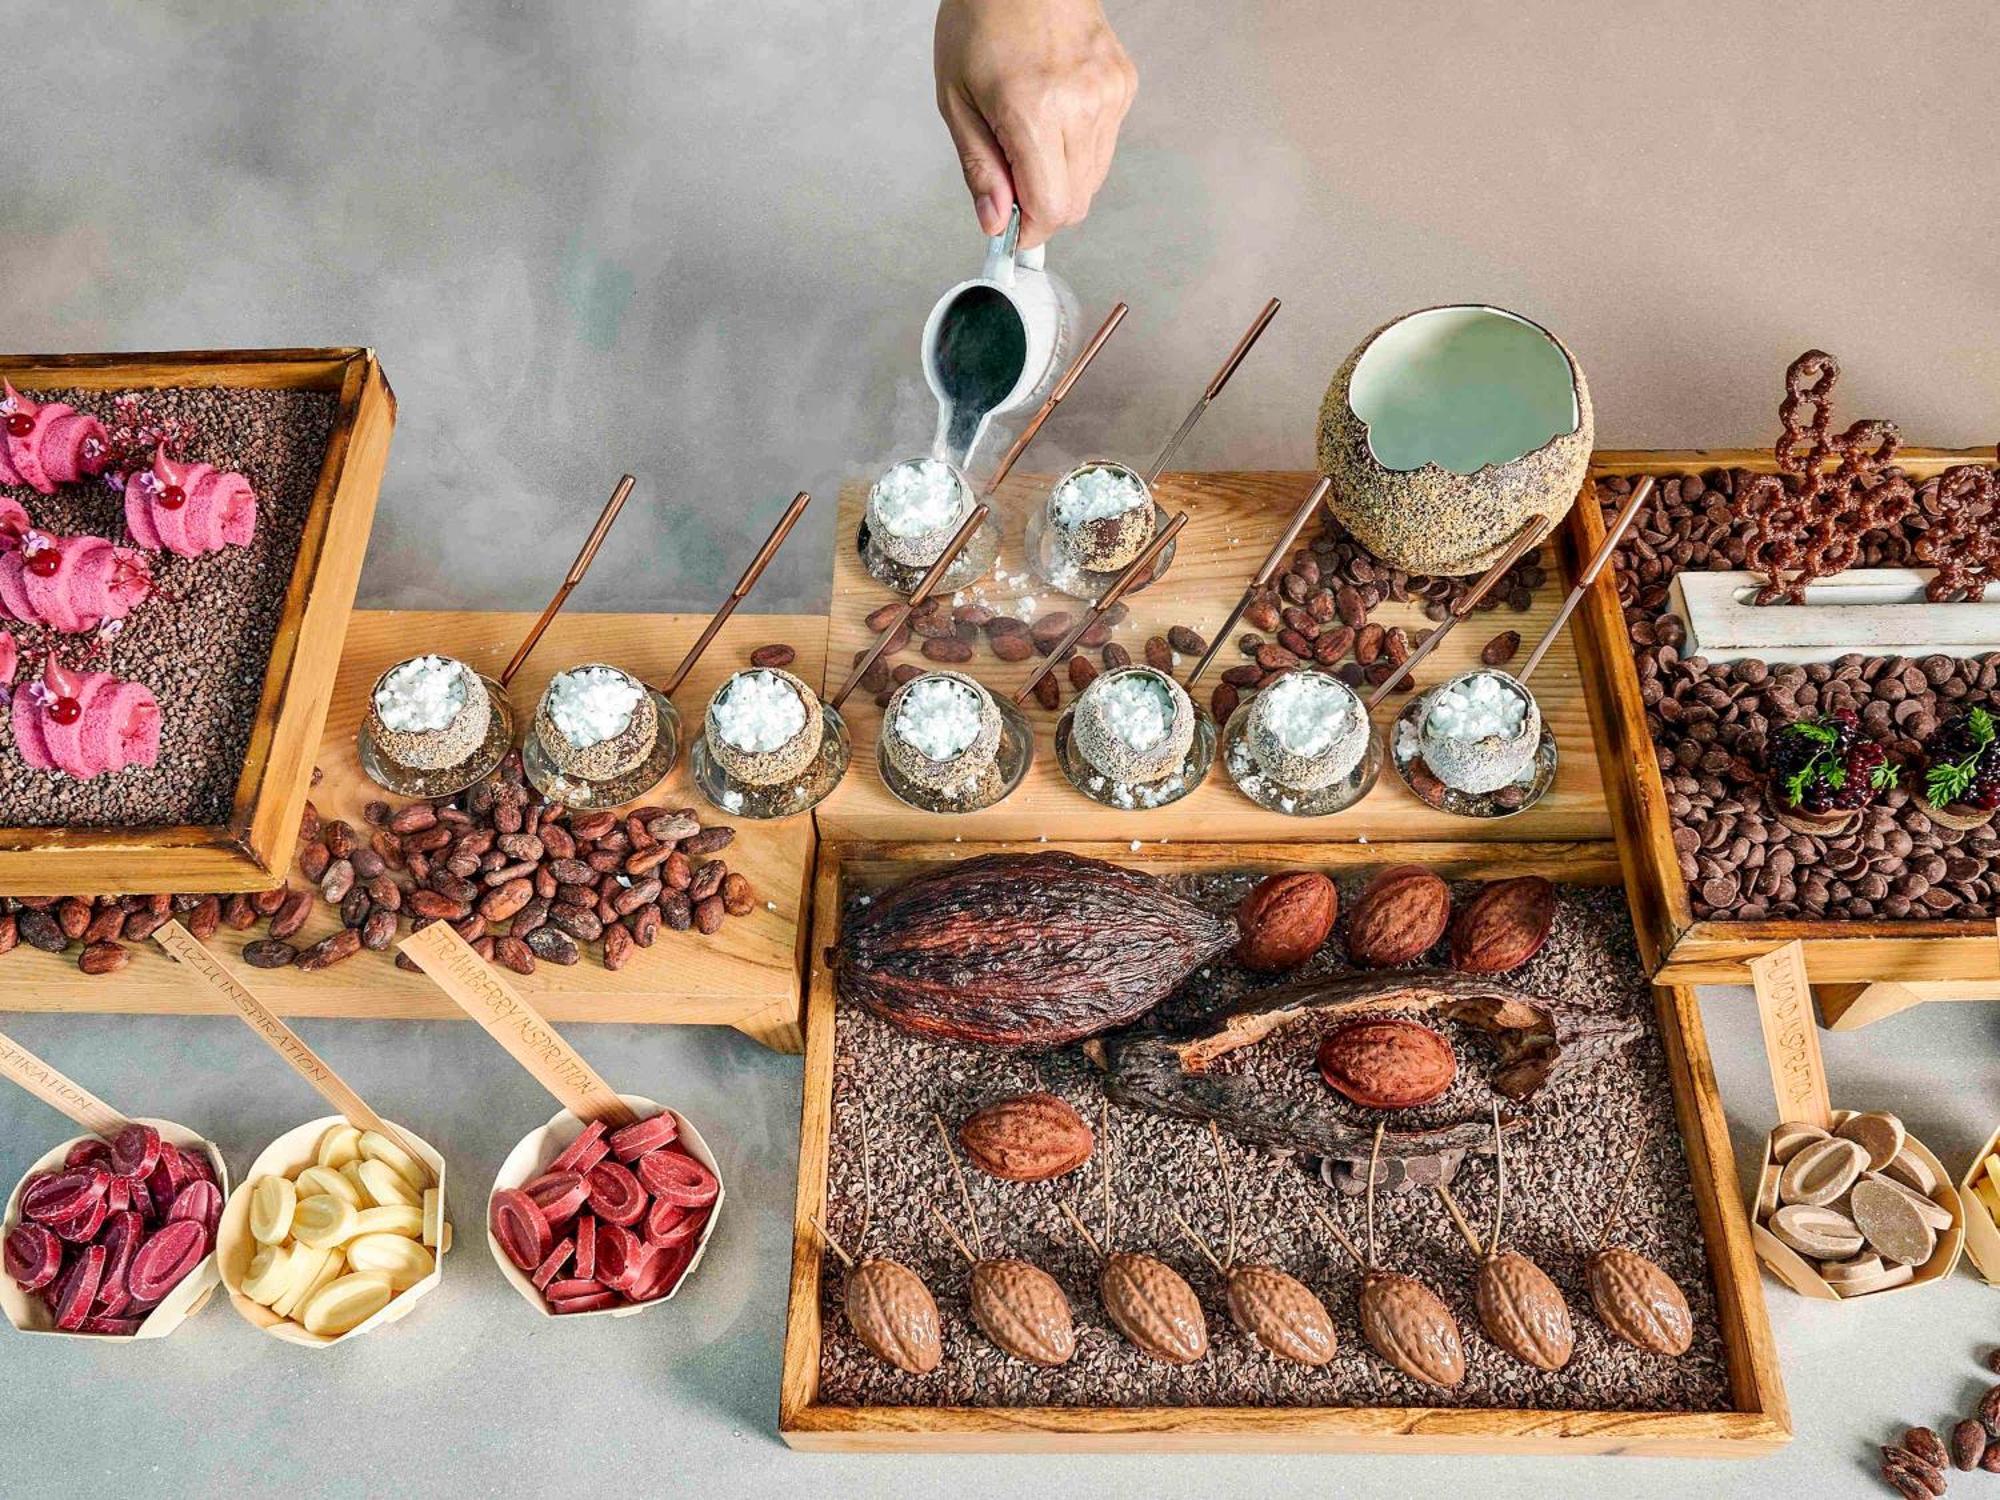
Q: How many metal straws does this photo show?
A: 9